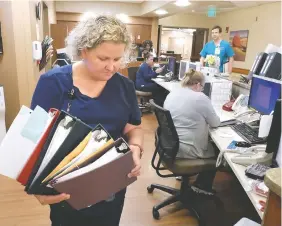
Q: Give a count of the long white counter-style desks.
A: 1